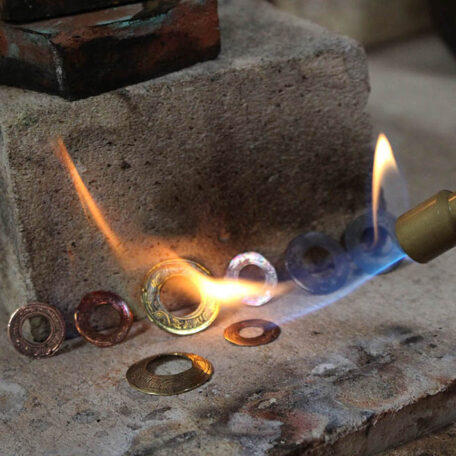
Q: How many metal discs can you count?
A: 8